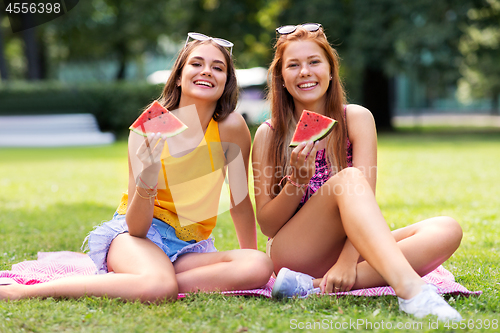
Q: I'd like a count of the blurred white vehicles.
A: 1